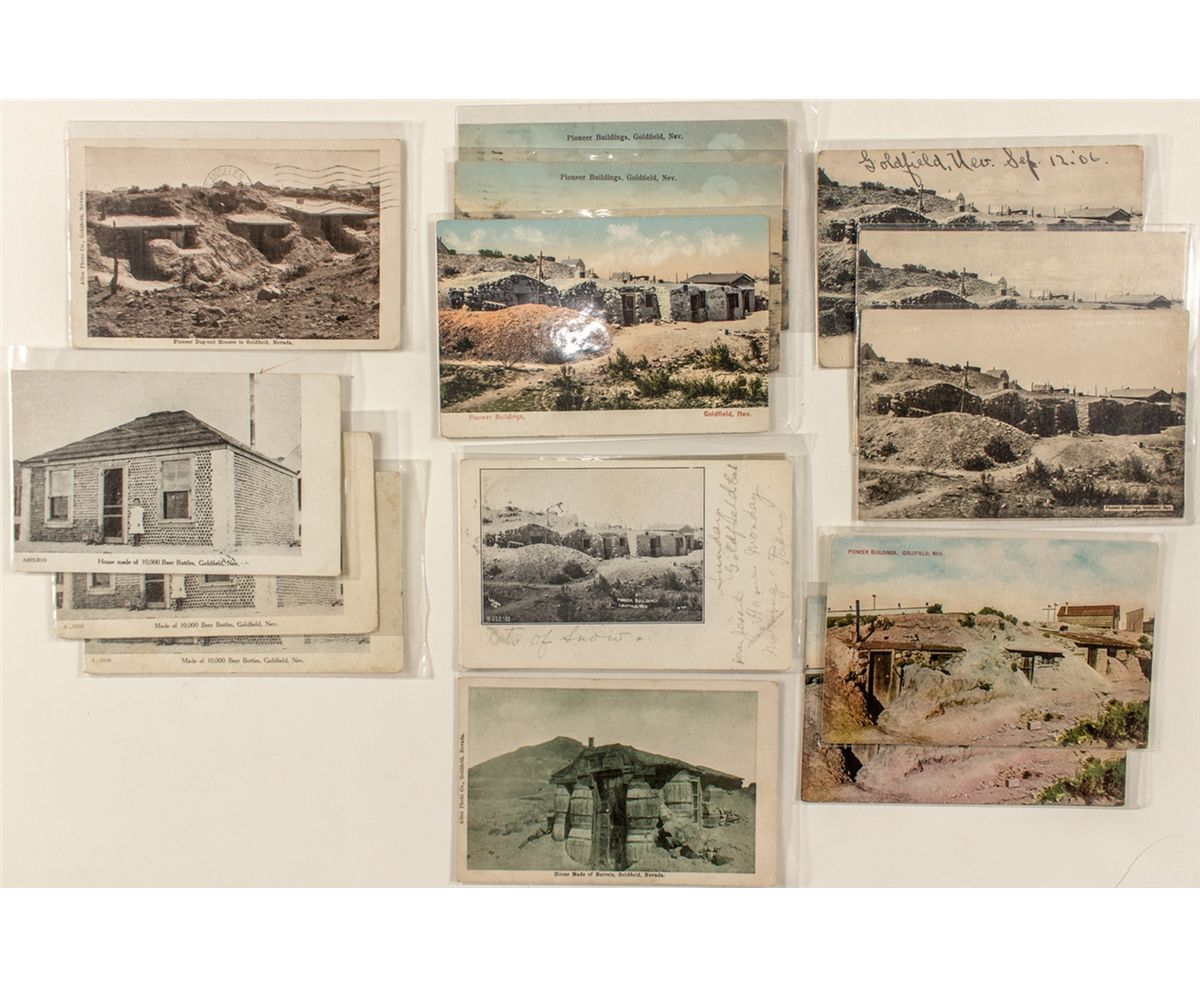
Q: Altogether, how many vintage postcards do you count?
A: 14